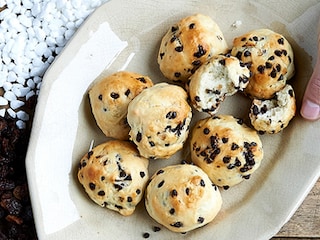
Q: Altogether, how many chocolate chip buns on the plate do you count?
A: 8